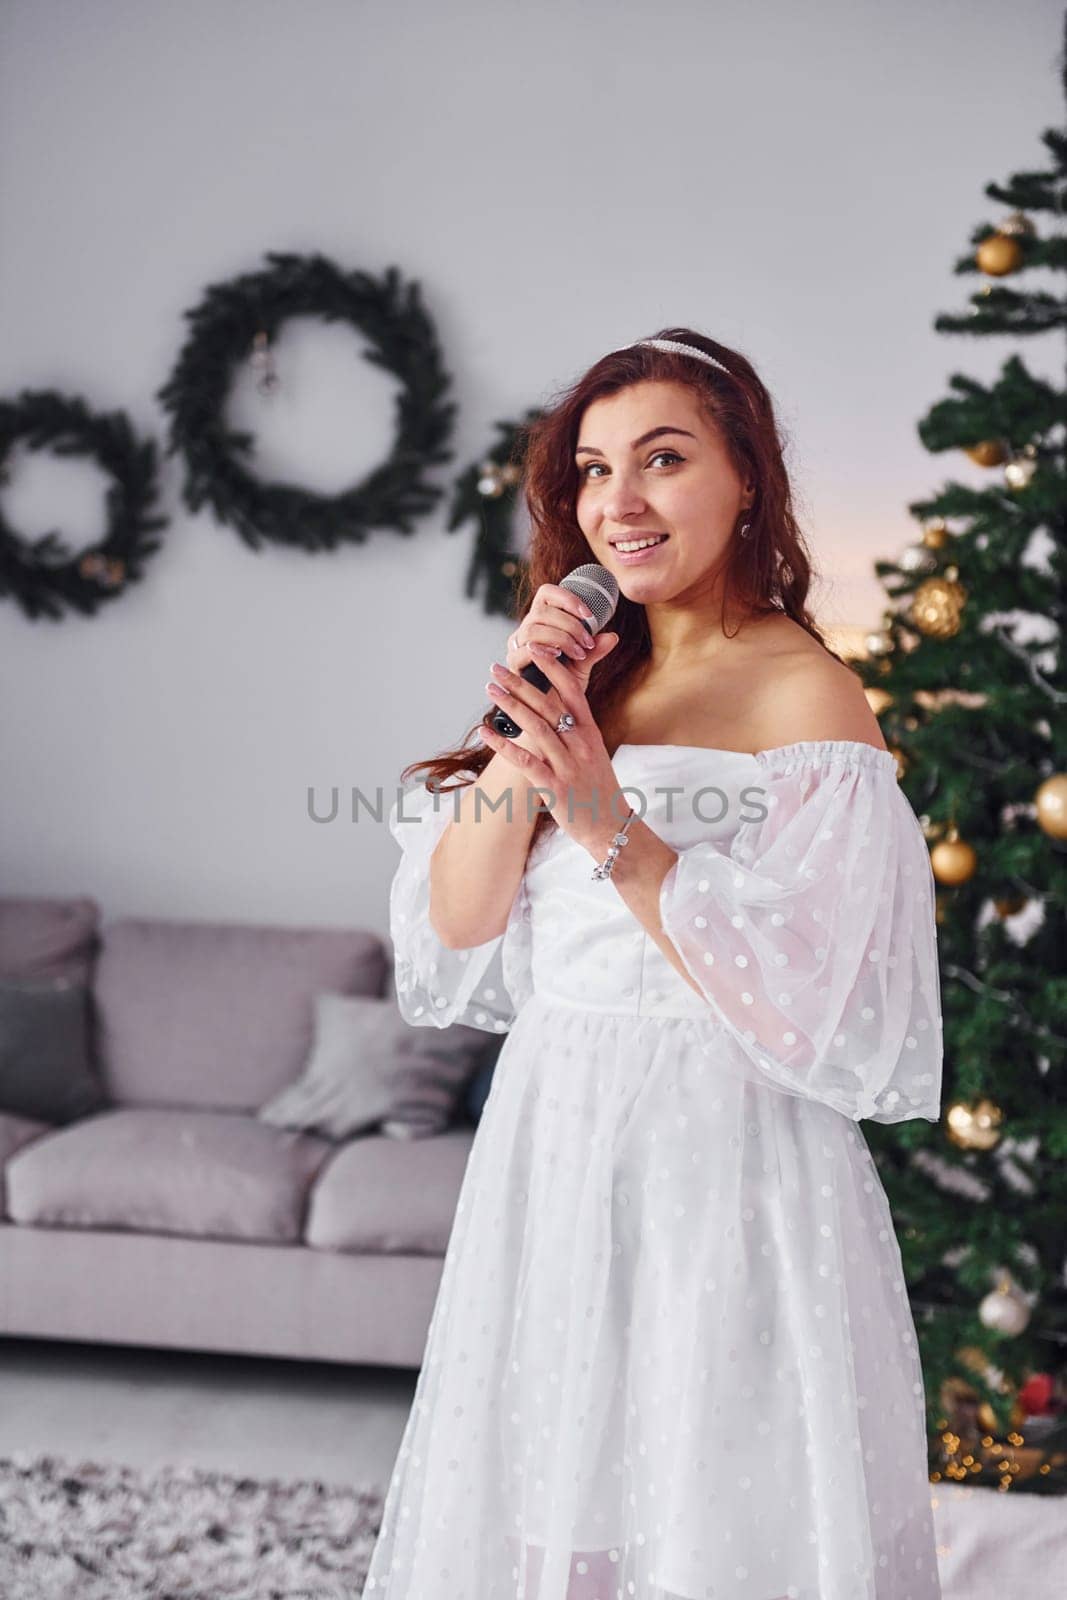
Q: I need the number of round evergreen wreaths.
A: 3